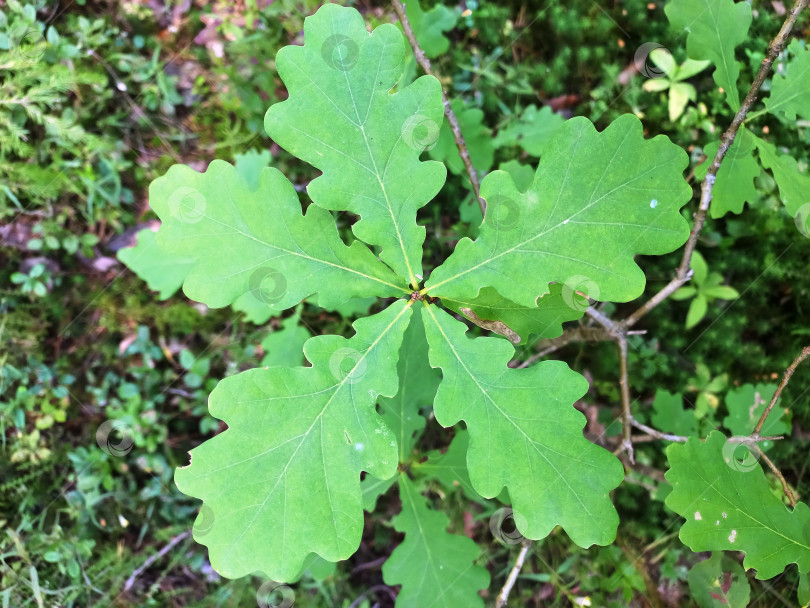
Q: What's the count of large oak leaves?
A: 5